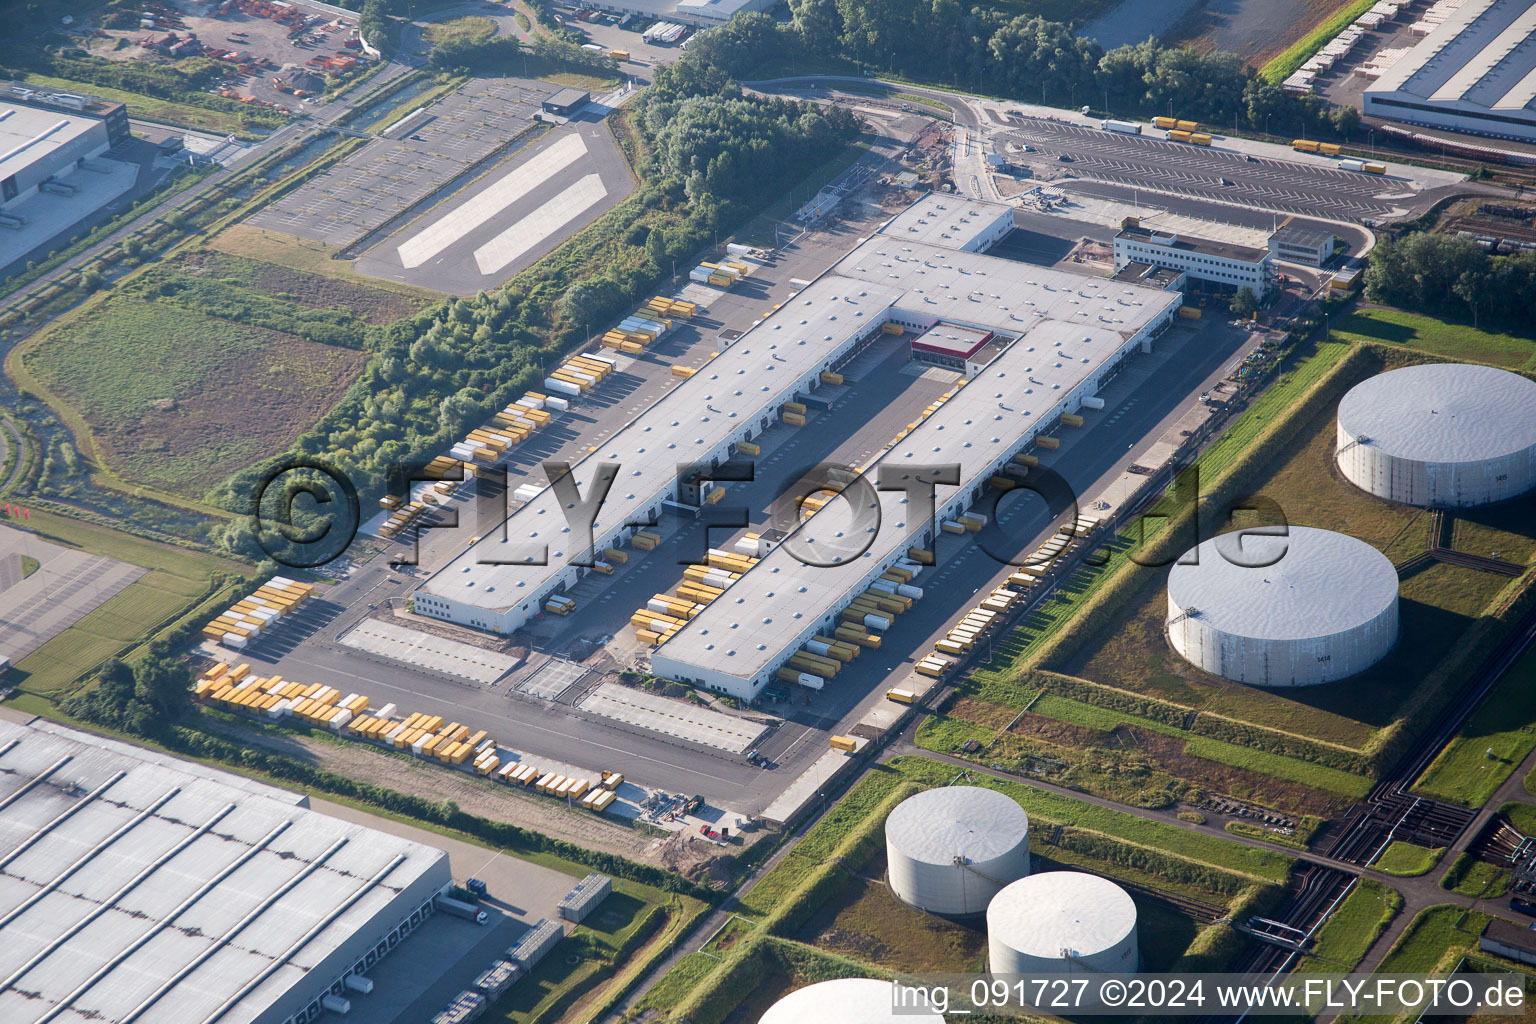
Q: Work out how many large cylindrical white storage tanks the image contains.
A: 5